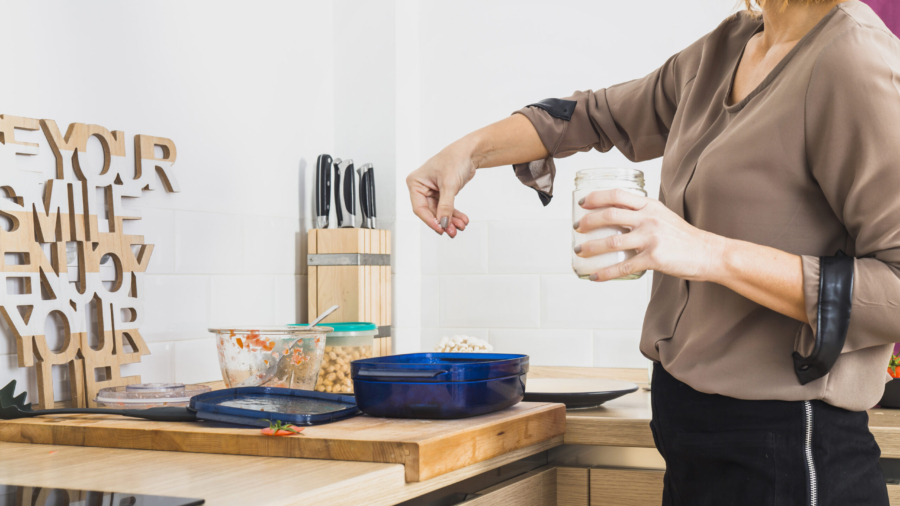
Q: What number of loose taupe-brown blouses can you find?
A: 1